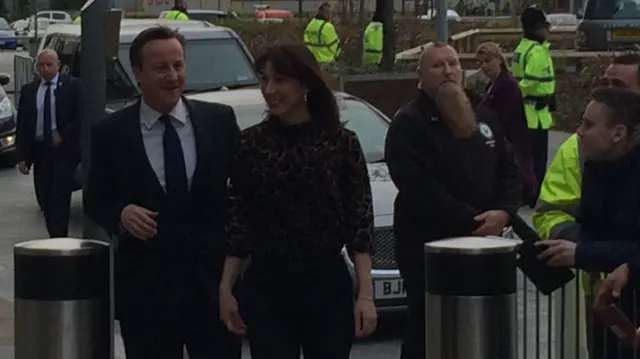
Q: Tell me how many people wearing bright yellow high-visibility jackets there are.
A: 5